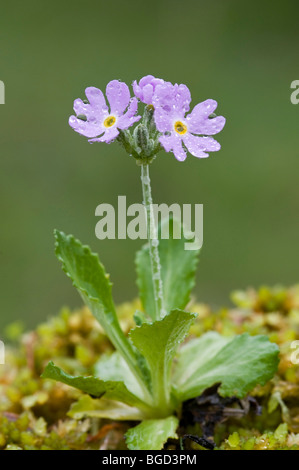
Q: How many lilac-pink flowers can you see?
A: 3